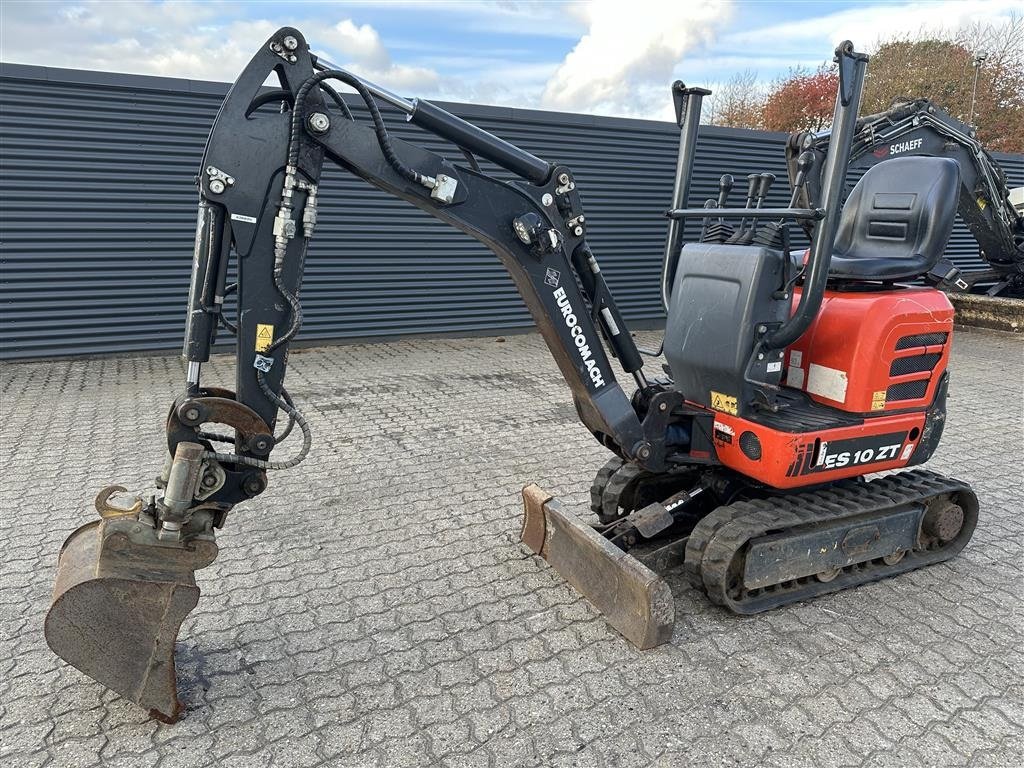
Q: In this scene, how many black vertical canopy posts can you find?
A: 2